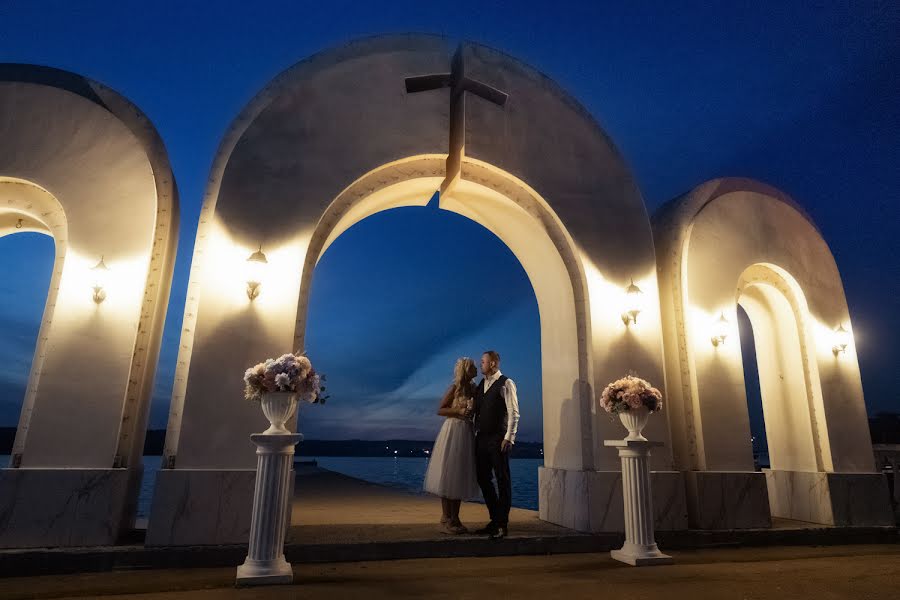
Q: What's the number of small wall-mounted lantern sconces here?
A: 5